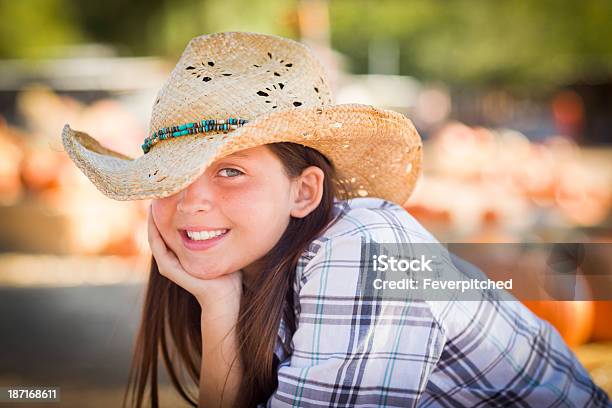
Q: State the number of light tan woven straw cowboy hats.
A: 1